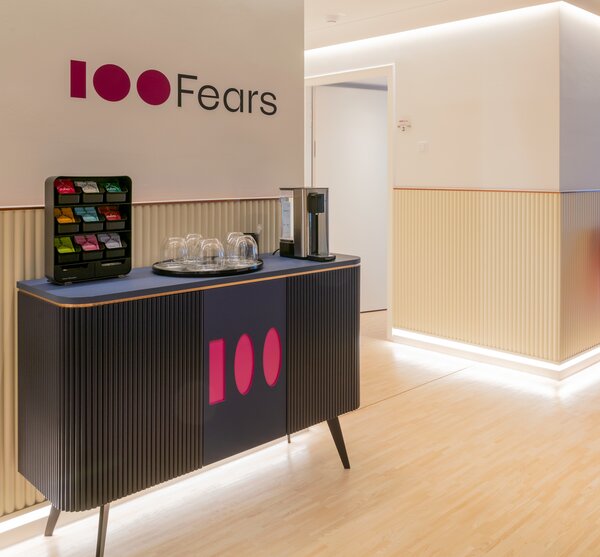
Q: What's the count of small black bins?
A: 9